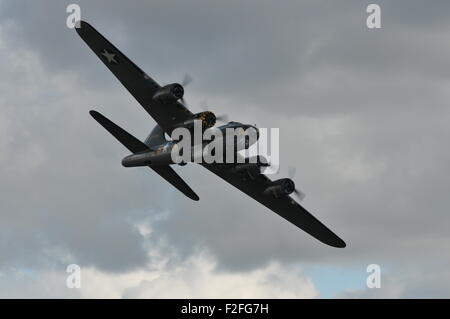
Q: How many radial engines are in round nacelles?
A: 4